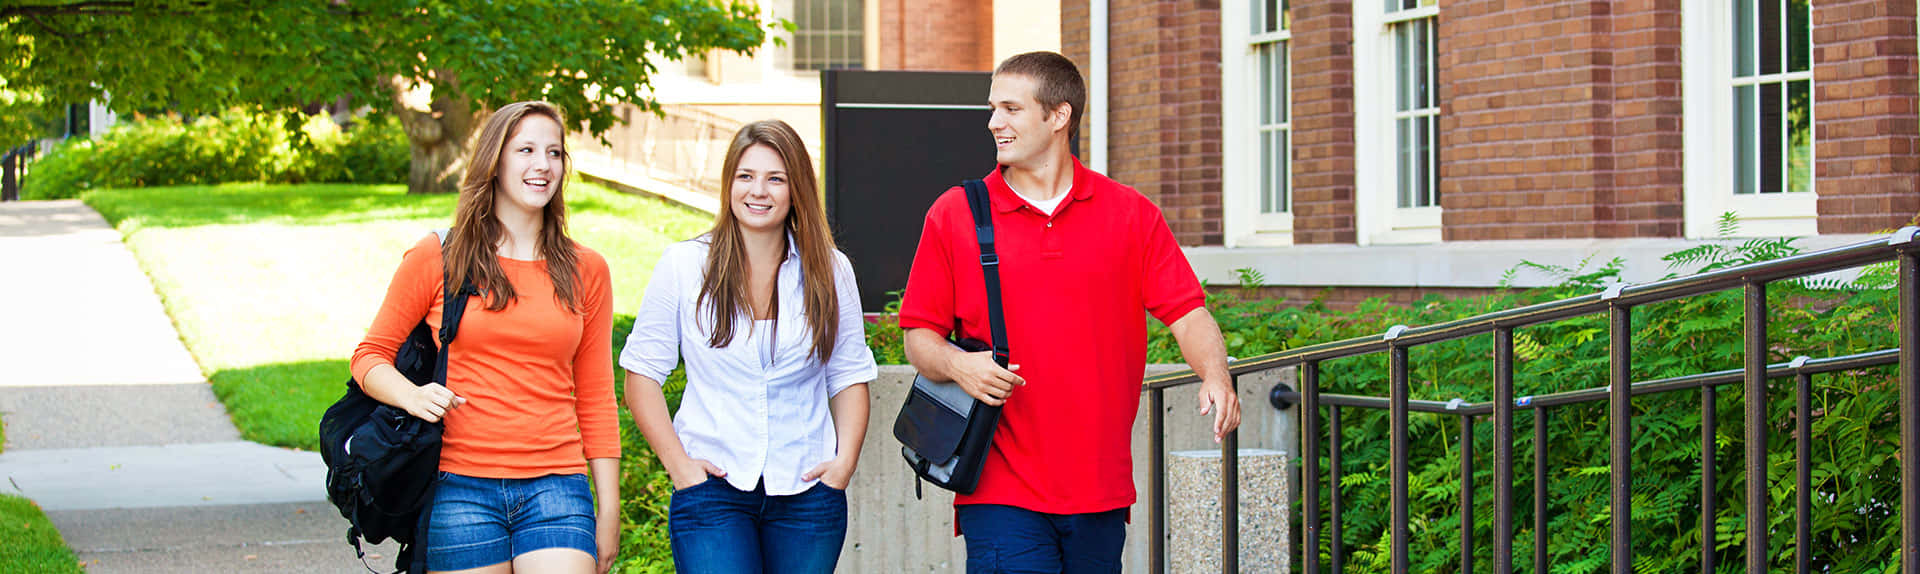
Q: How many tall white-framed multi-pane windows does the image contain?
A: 3